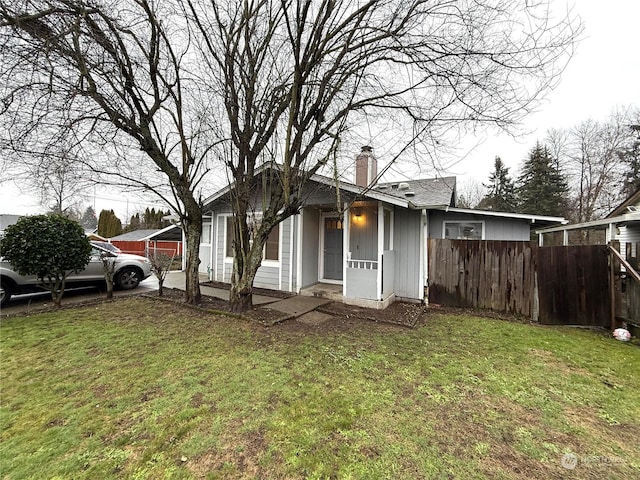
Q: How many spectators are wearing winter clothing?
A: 0